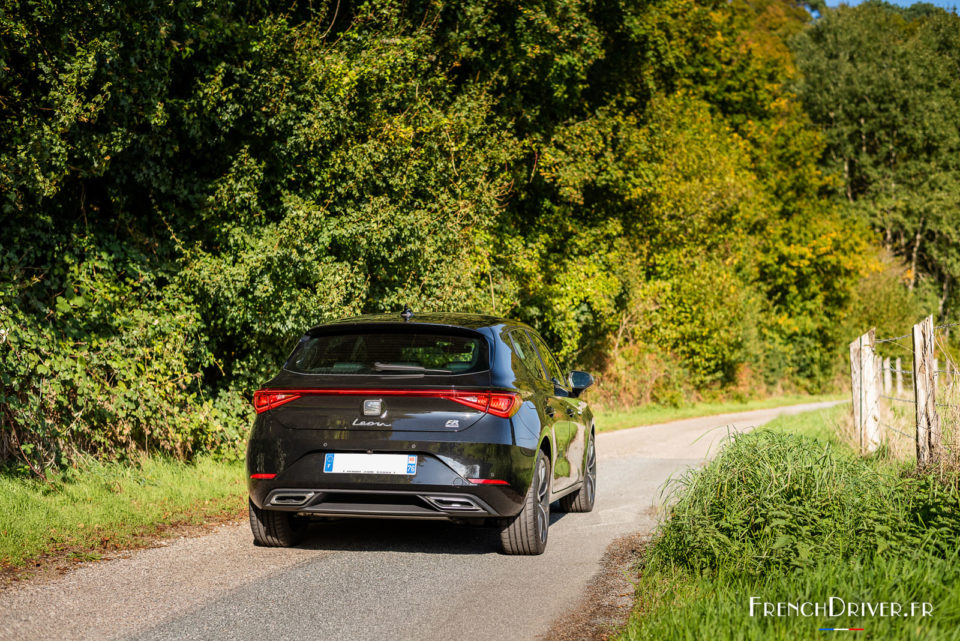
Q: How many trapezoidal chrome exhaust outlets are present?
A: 2